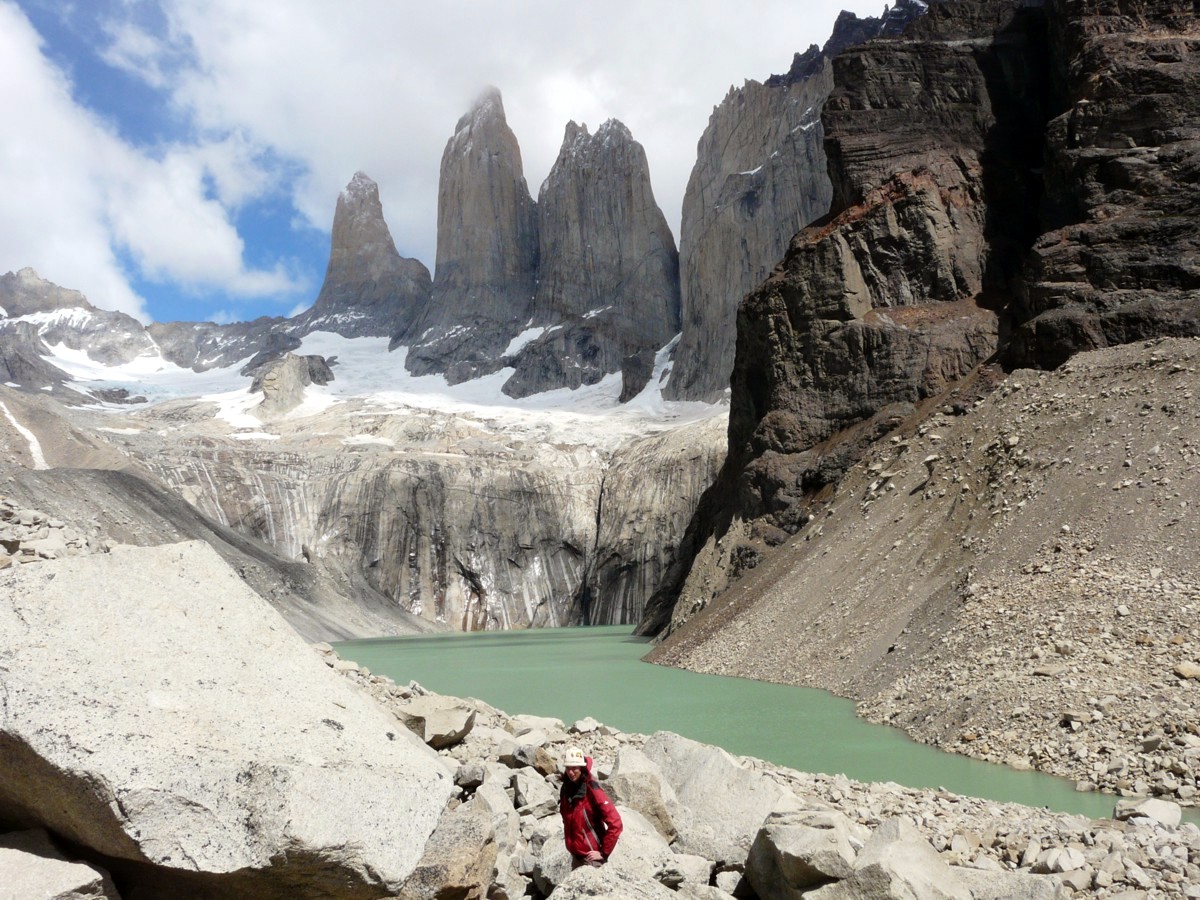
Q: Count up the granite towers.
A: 3